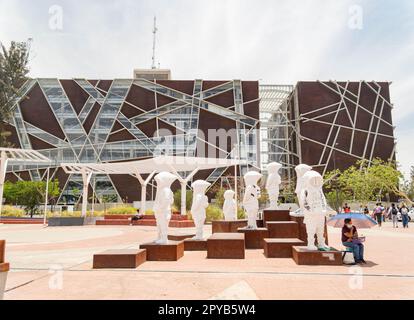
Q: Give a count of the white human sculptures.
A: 7